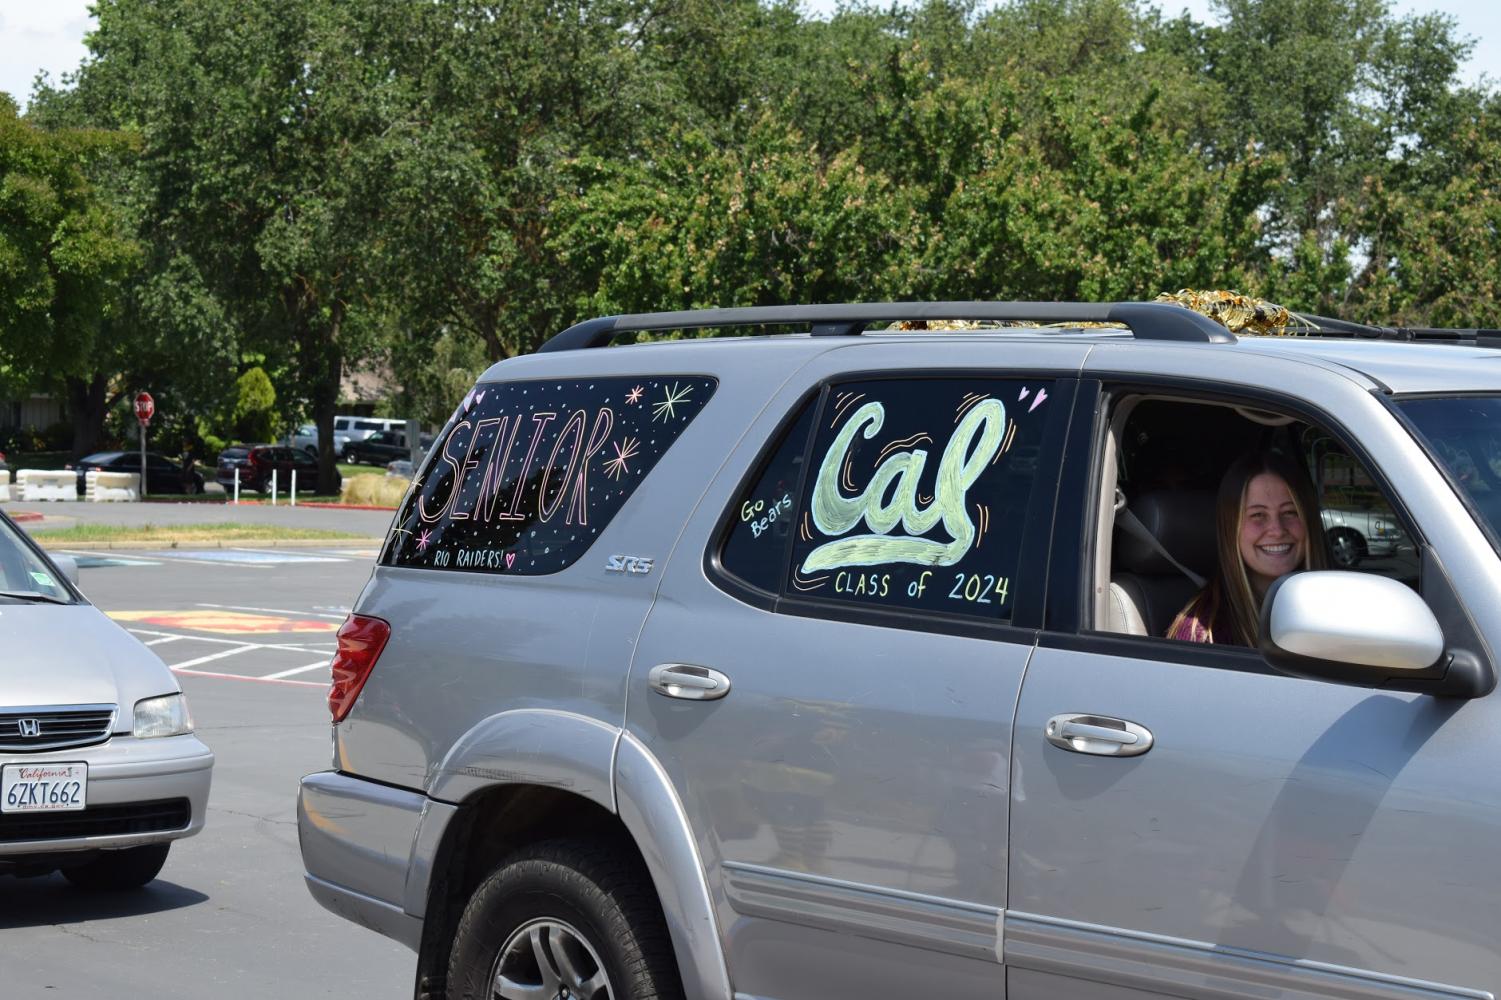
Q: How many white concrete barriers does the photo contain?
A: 3